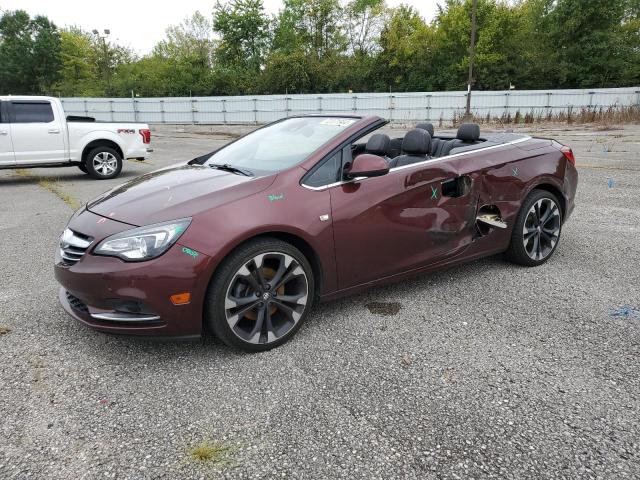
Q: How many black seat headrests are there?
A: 4